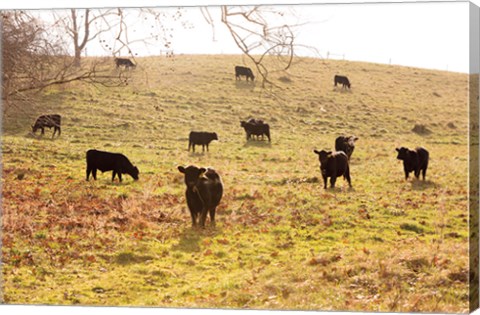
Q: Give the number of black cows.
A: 11